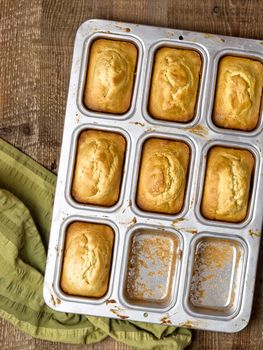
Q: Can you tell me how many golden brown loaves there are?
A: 7